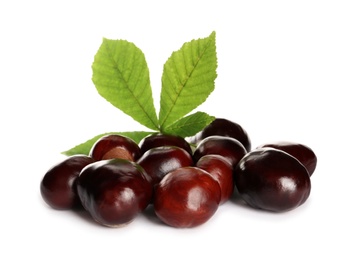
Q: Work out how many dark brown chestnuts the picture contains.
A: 11